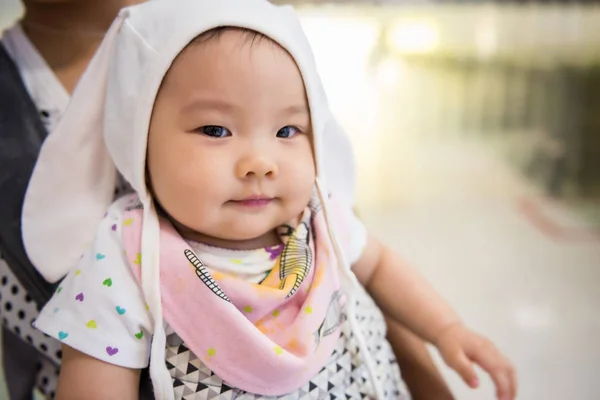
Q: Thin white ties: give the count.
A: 2